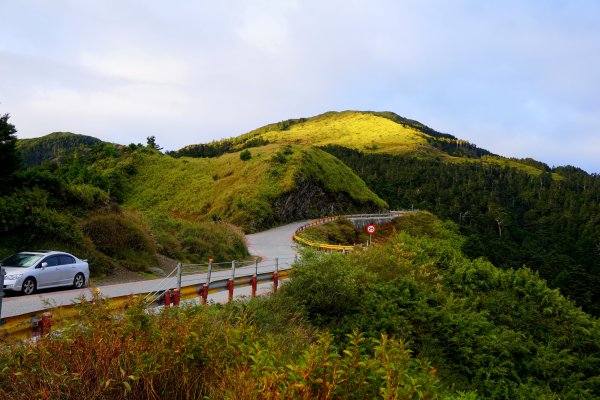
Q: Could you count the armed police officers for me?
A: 0